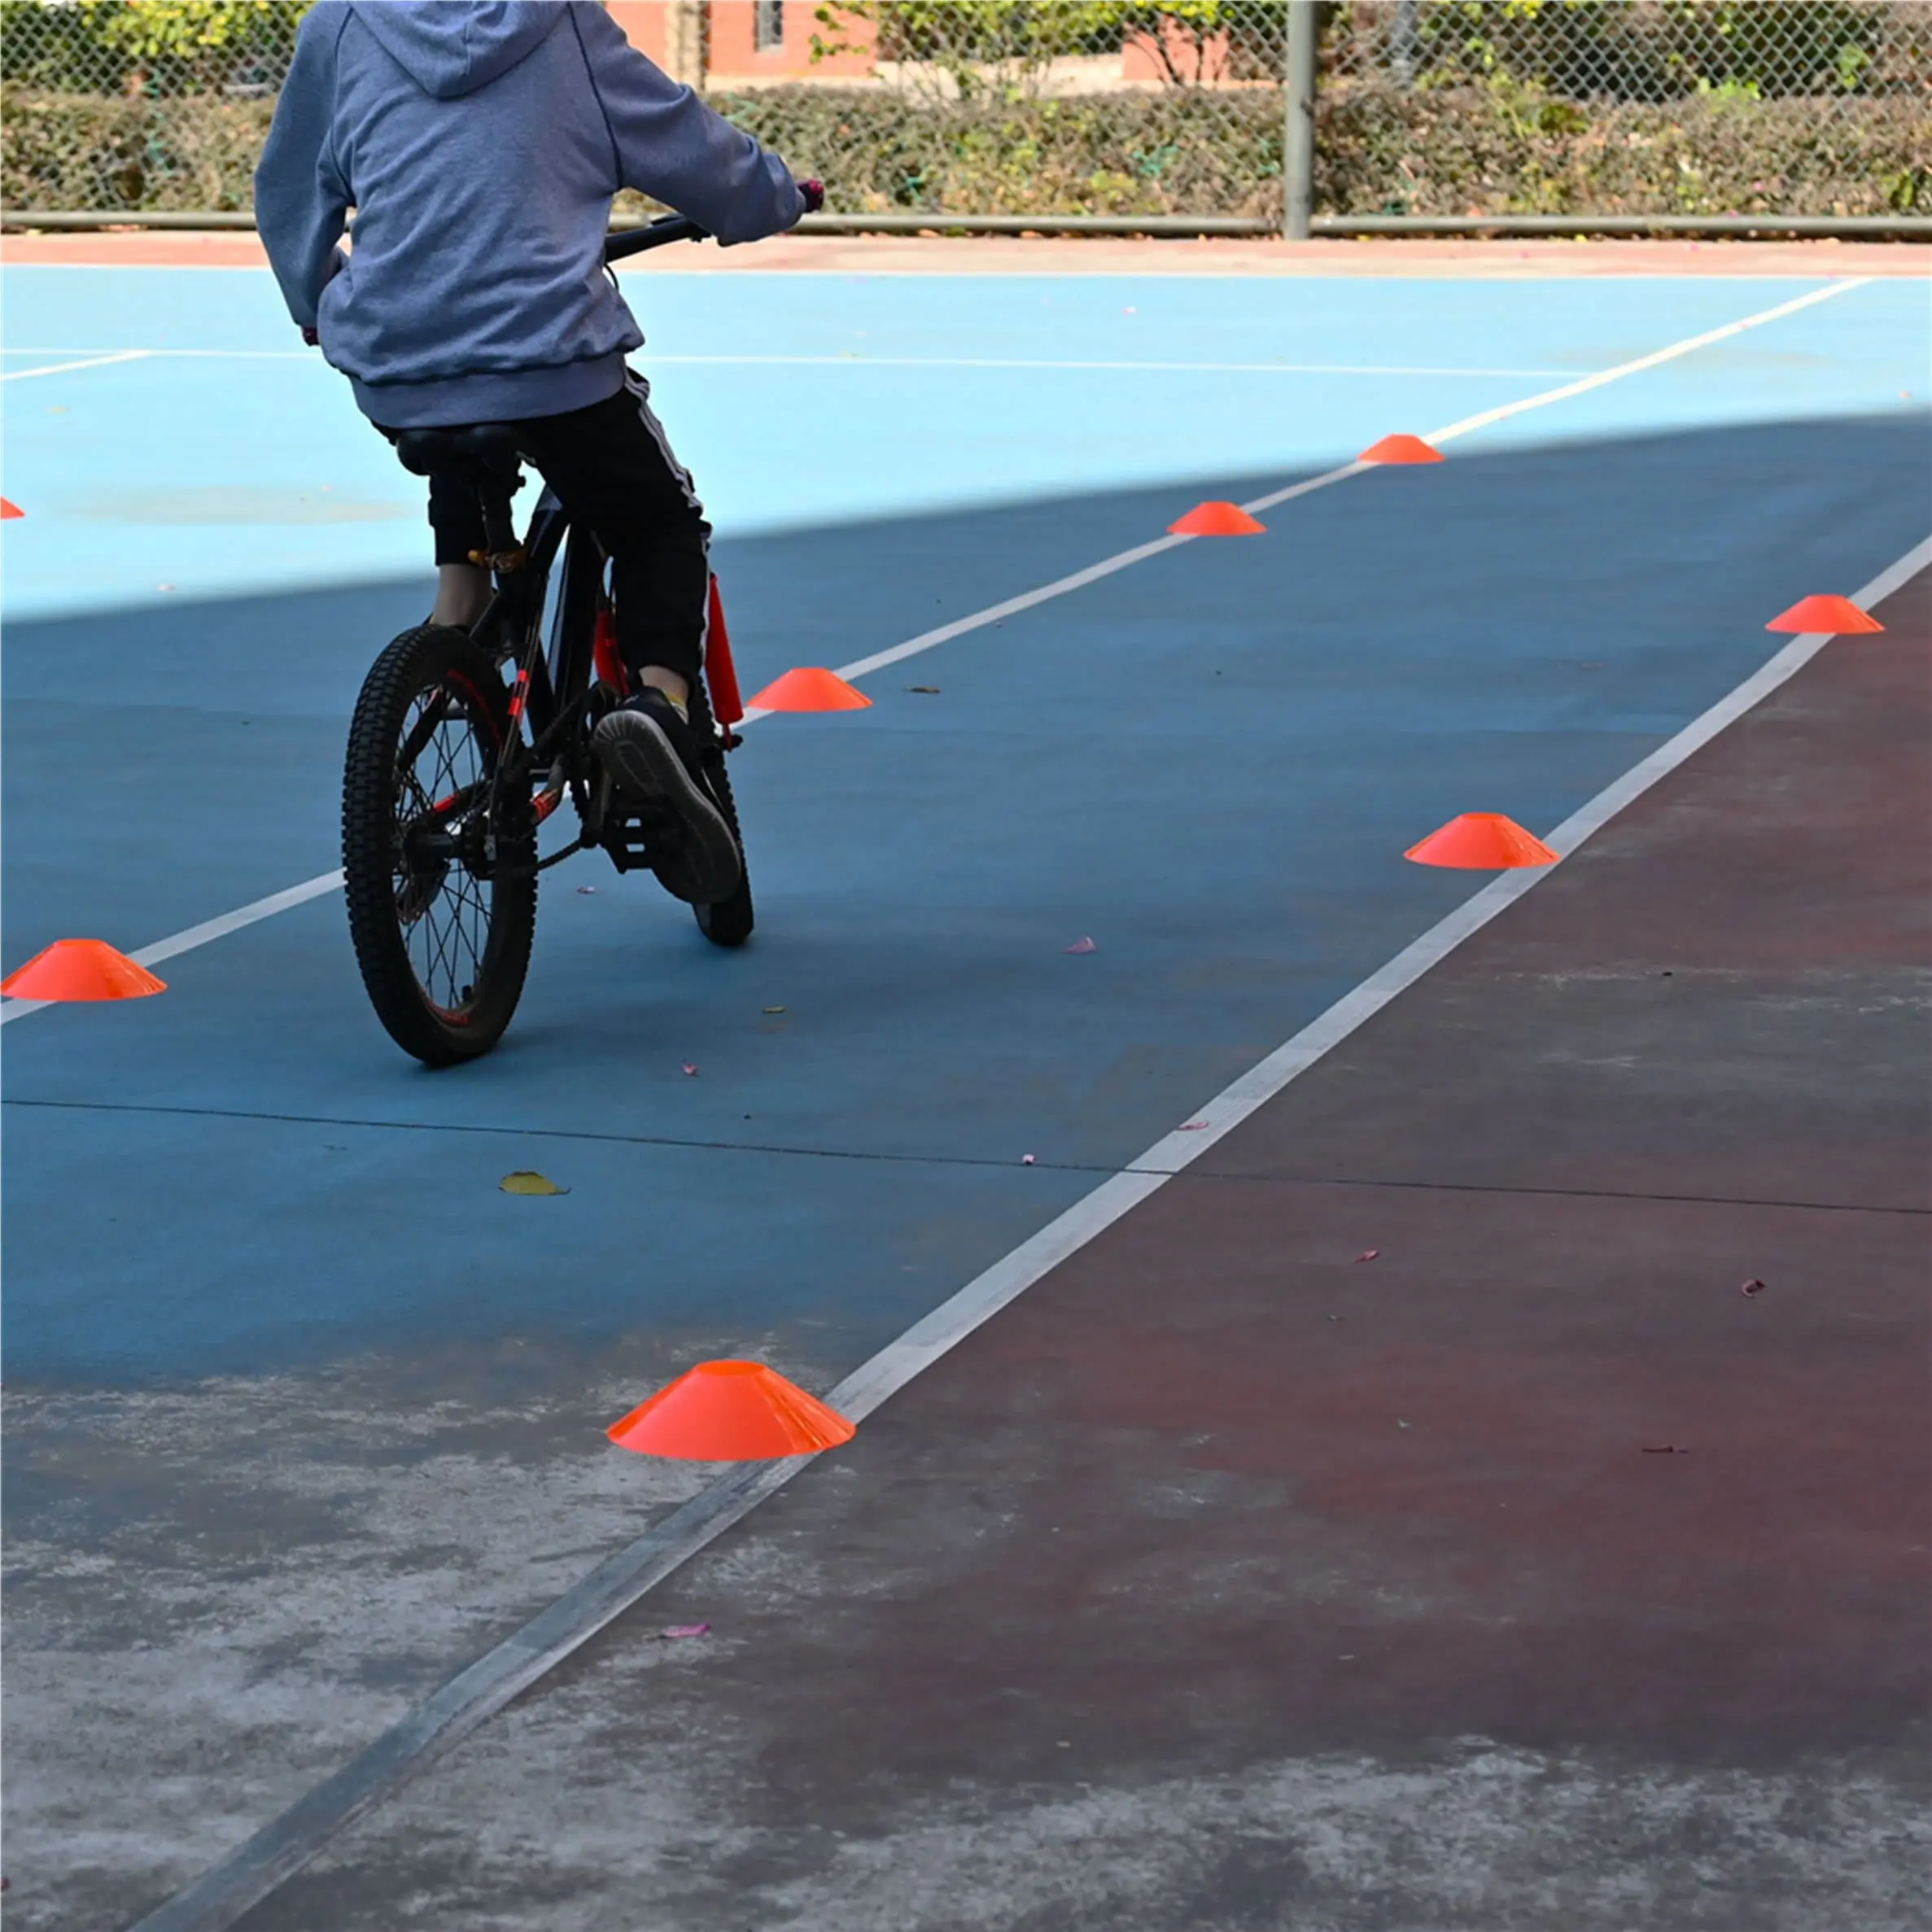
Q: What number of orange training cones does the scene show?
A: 8